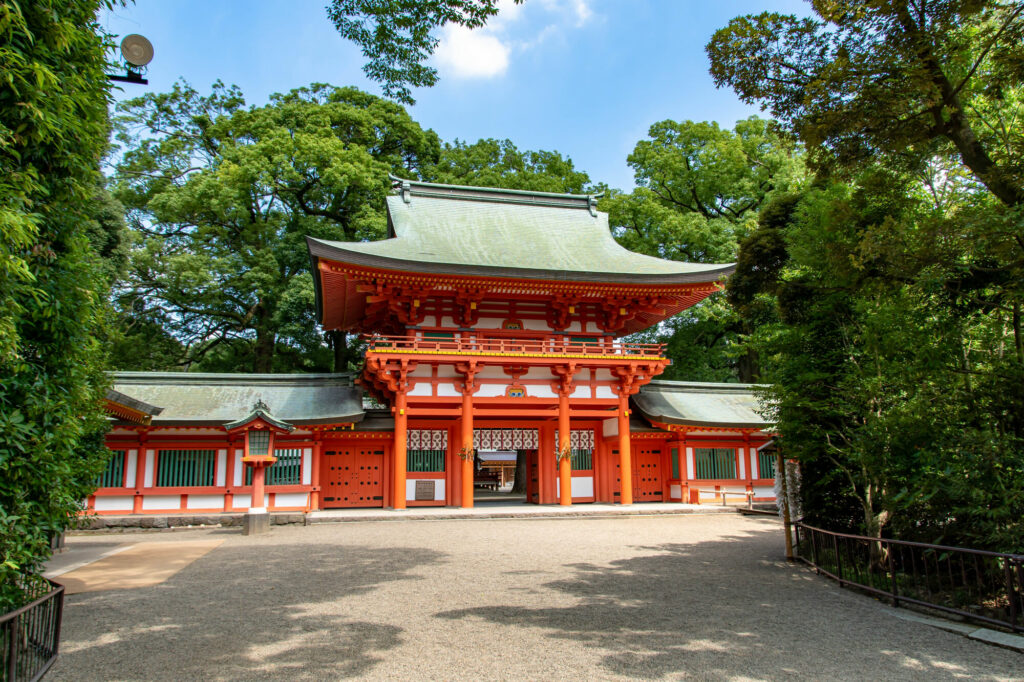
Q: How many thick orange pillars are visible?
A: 4